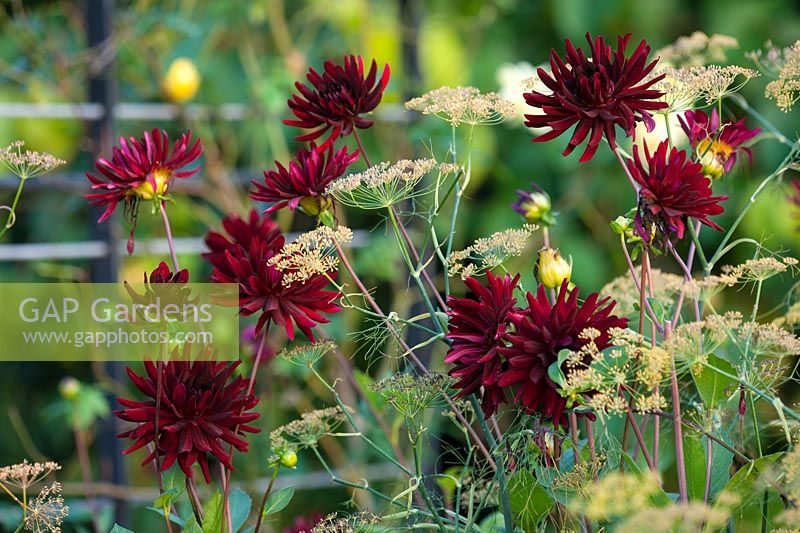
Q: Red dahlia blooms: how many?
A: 12